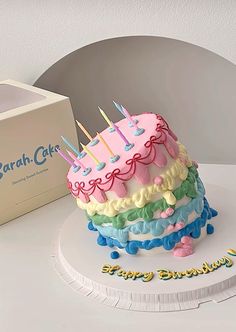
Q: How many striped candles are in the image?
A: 0